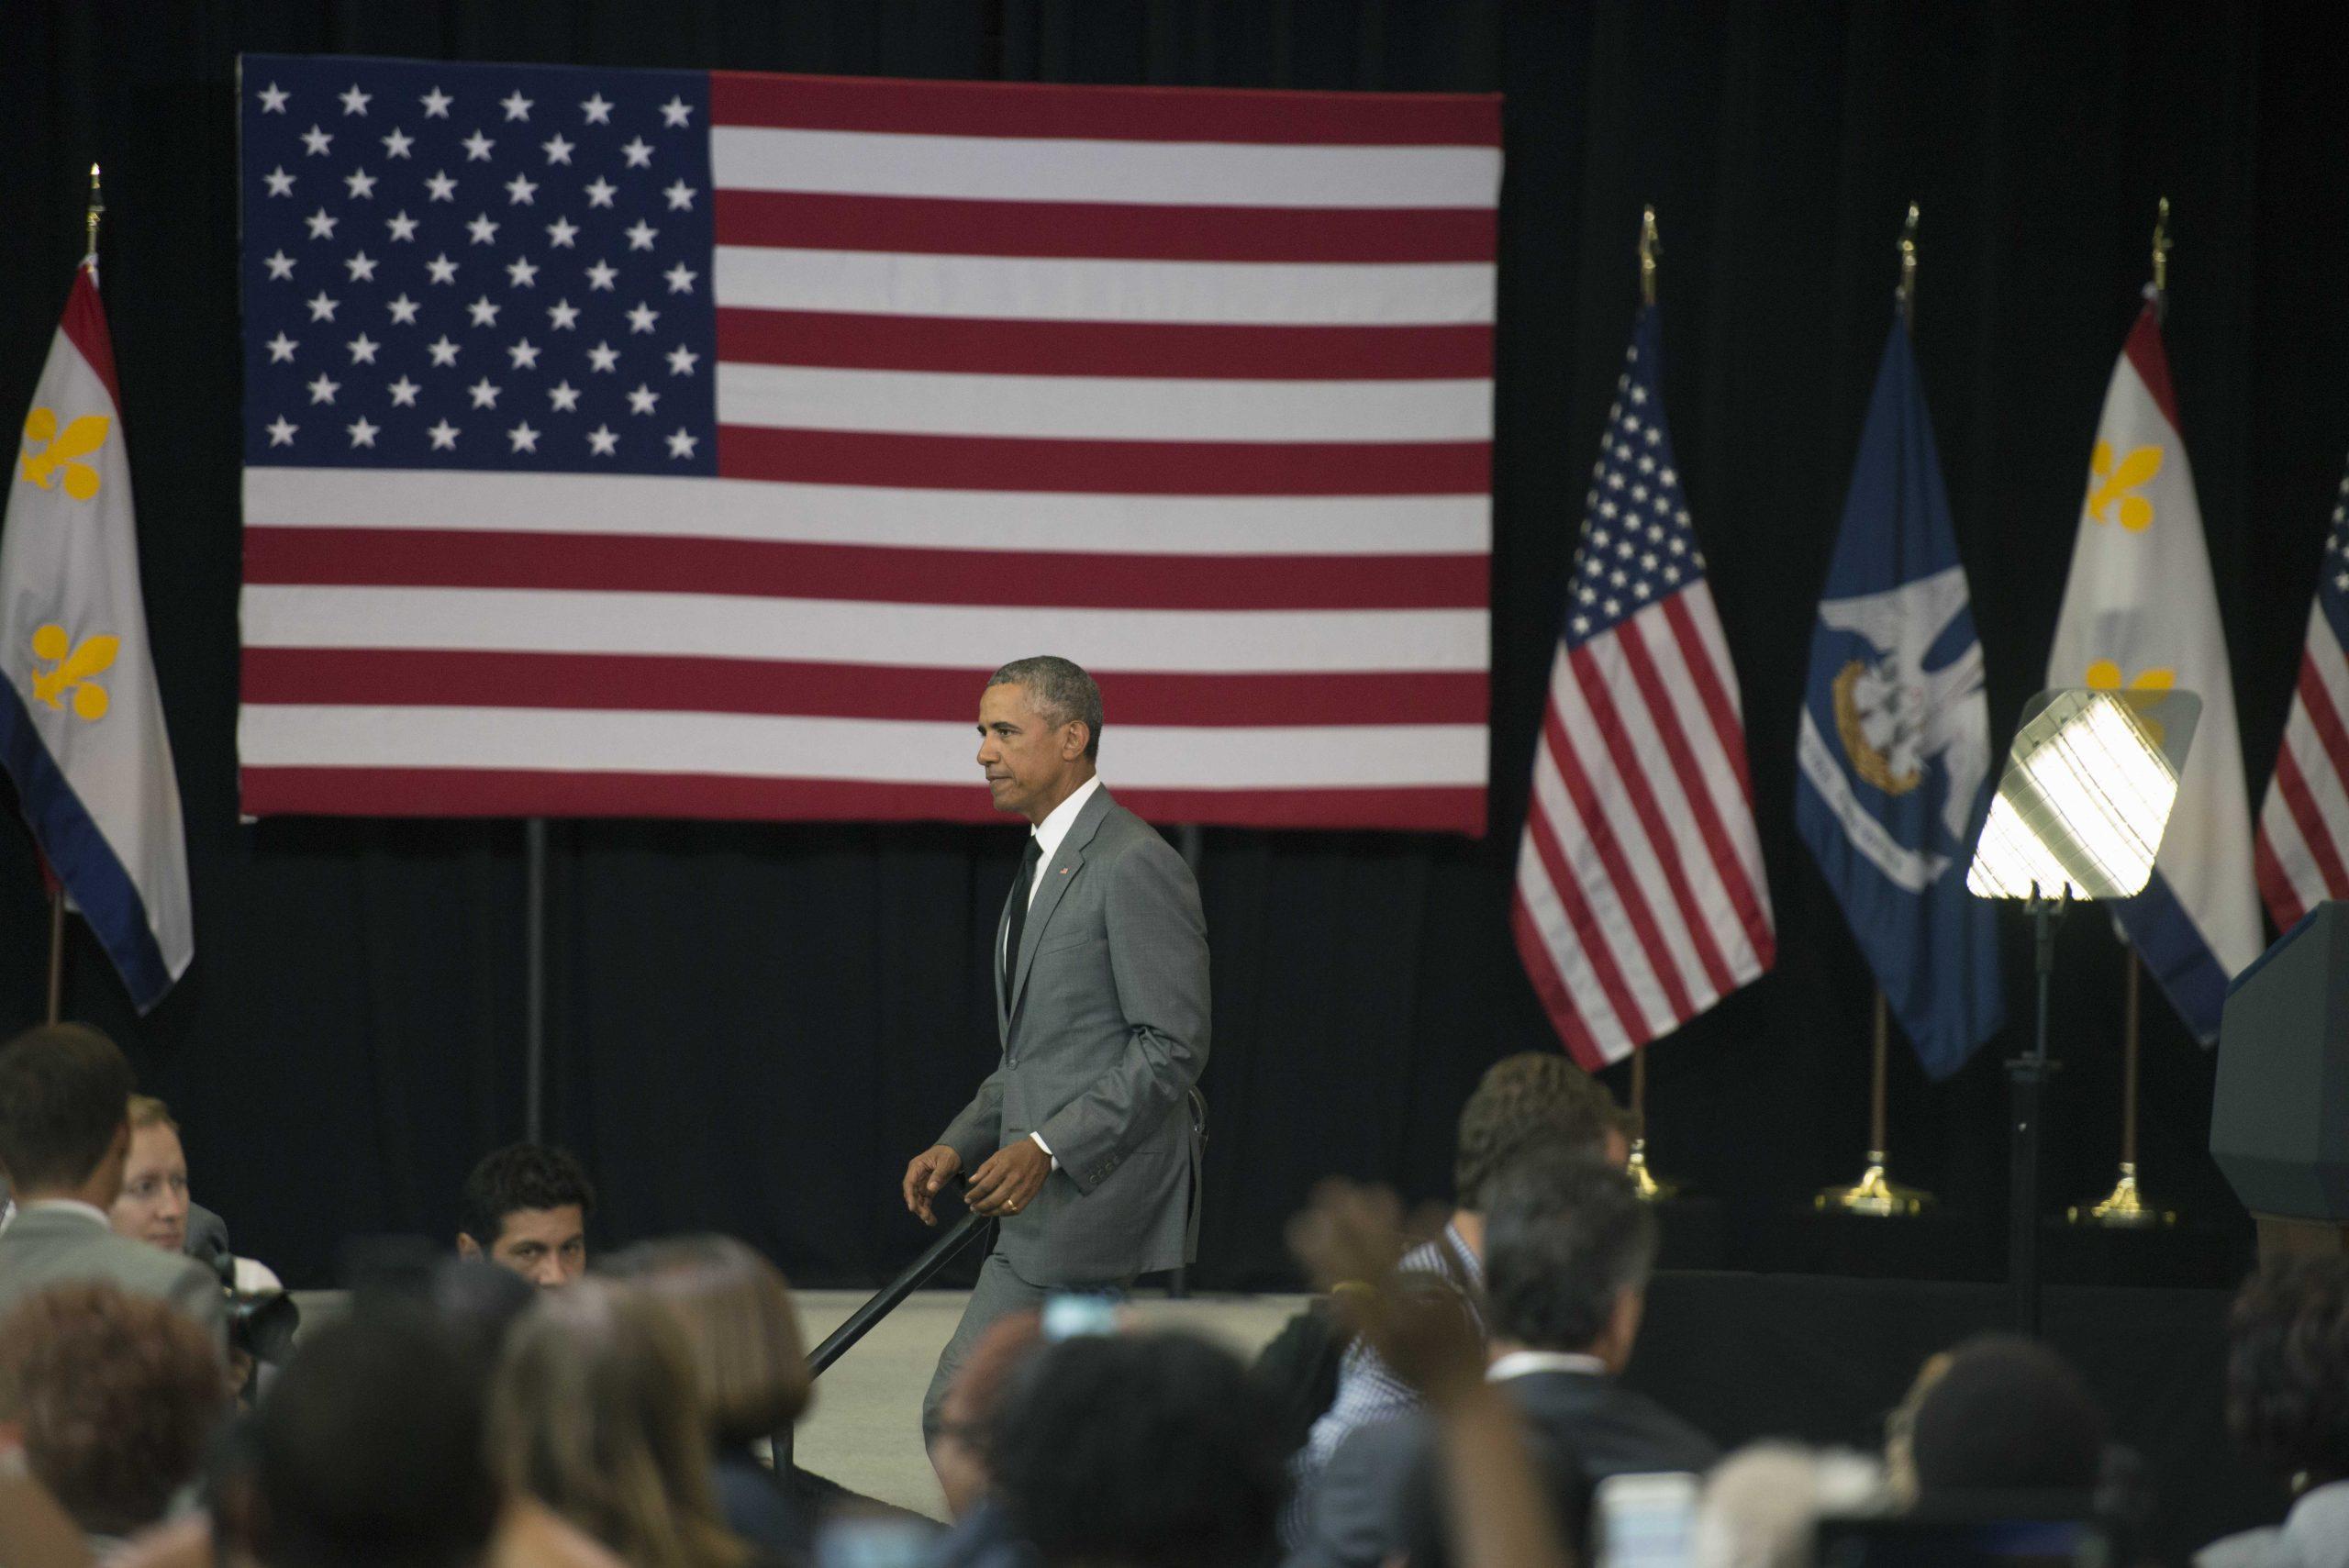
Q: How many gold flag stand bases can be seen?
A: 3